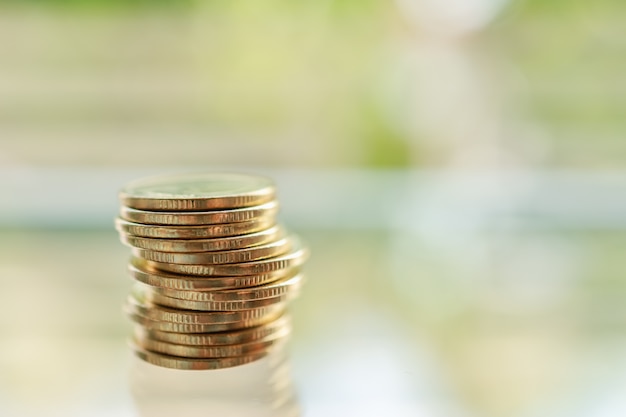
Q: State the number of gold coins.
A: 14